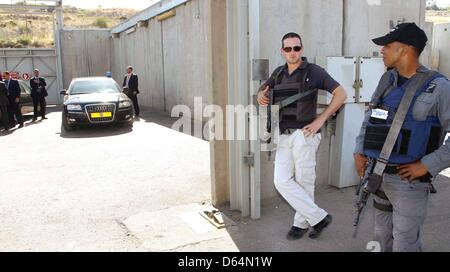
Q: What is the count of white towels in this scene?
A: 0